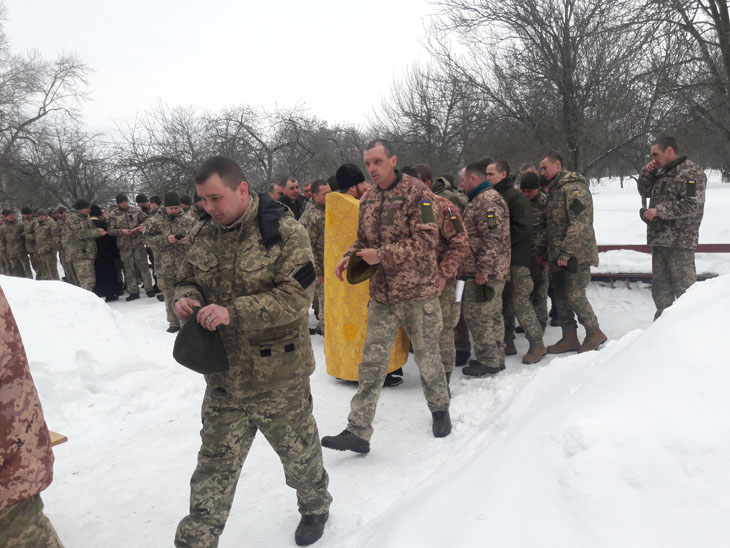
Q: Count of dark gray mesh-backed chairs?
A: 0